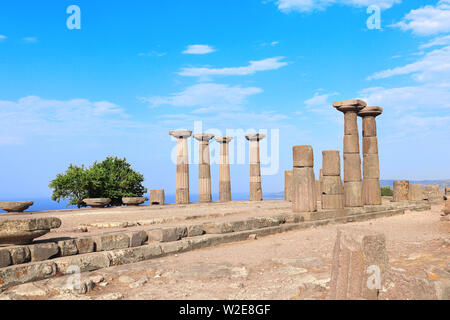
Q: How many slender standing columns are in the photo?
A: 6